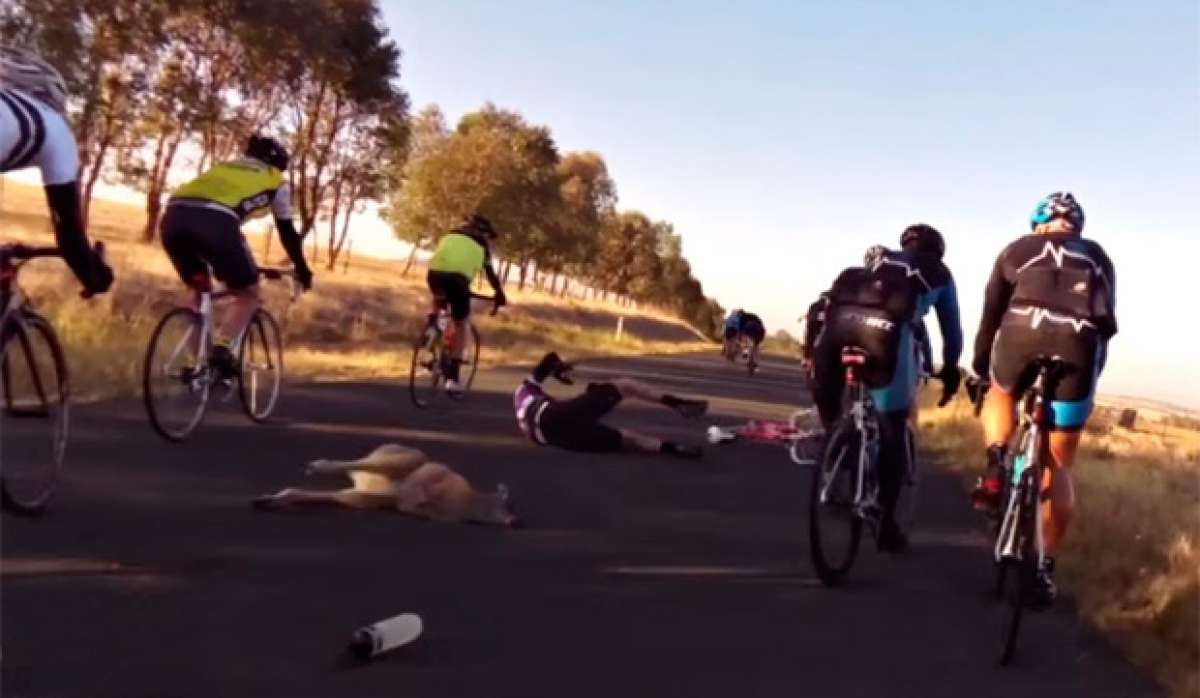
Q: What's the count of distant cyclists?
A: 2